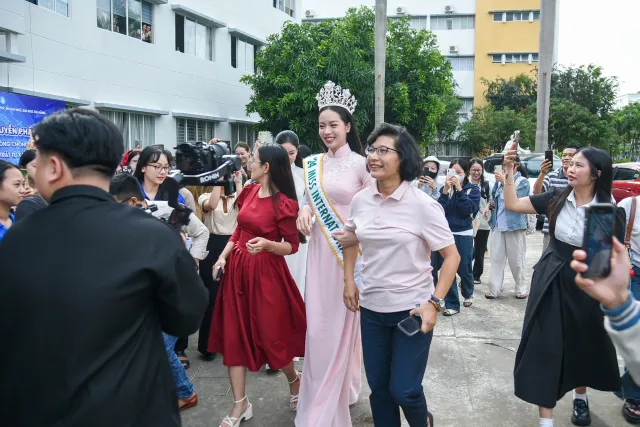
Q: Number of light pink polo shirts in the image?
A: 1